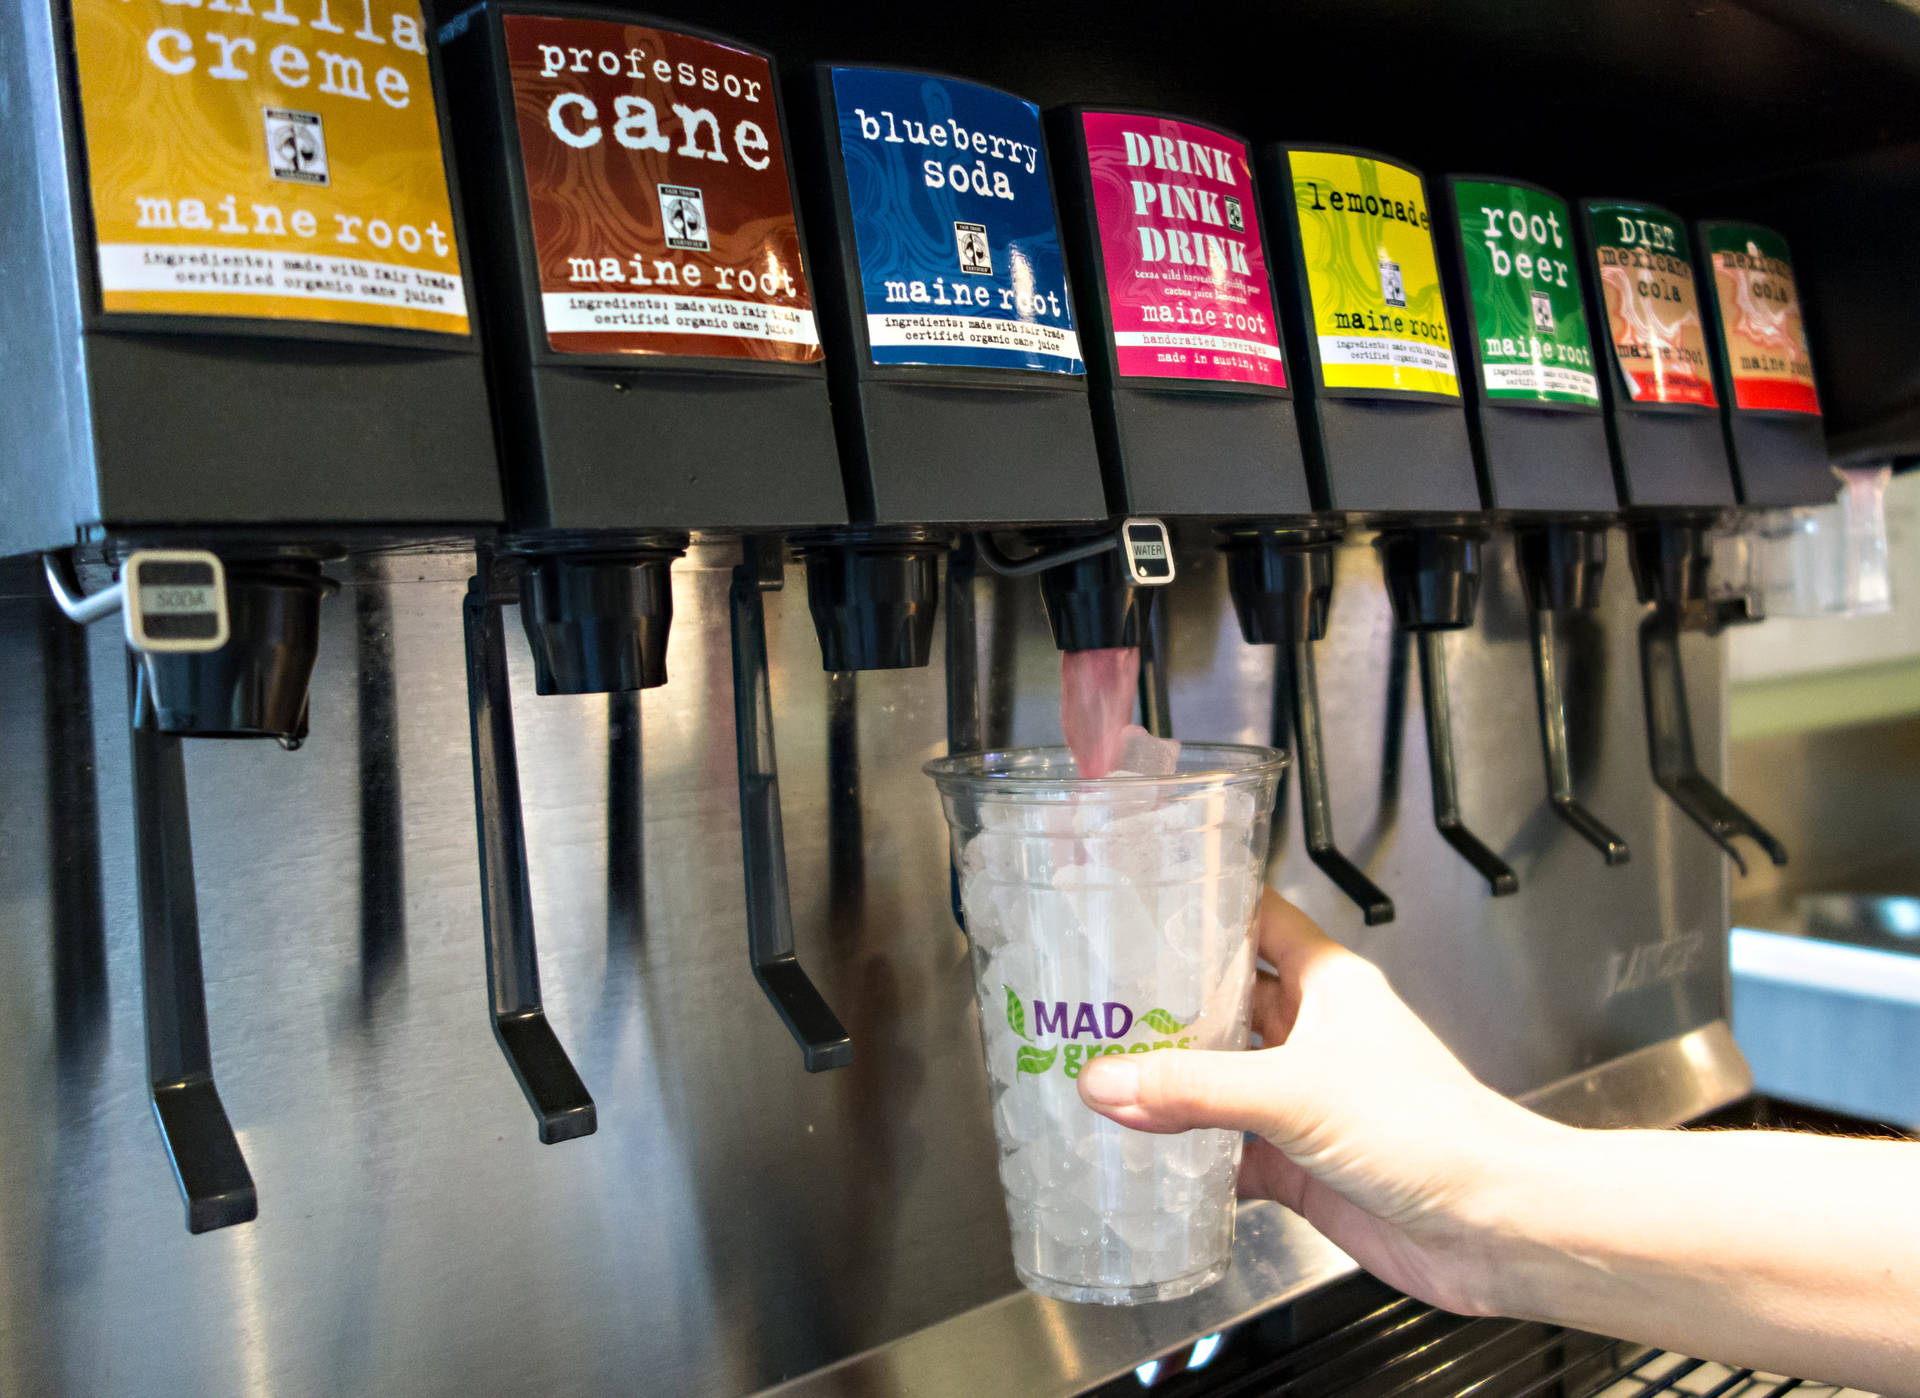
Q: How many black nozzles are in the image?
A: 8